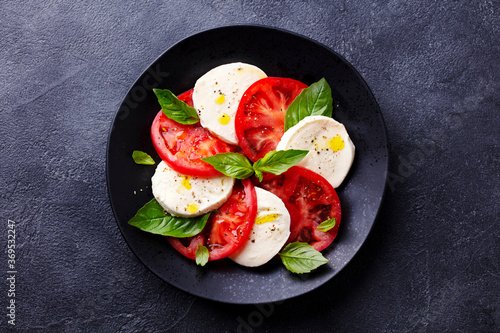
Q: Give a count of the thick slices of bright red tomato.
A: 4